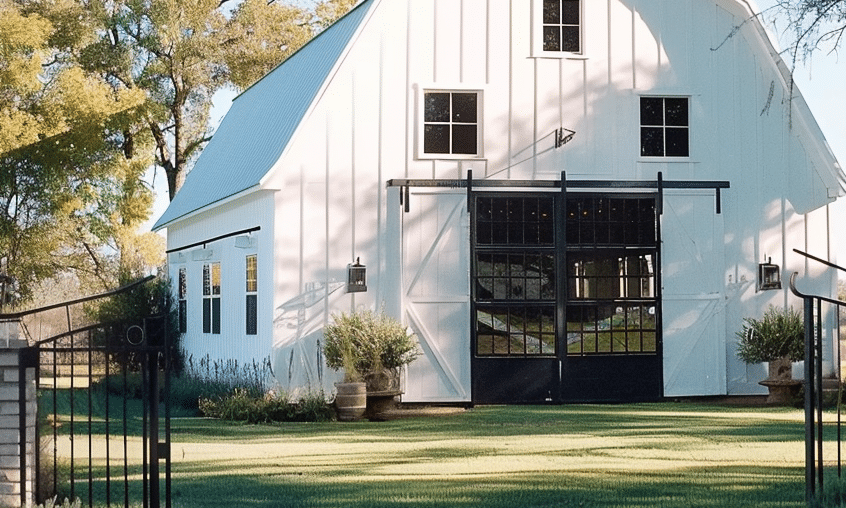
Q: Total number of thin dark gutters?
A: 1